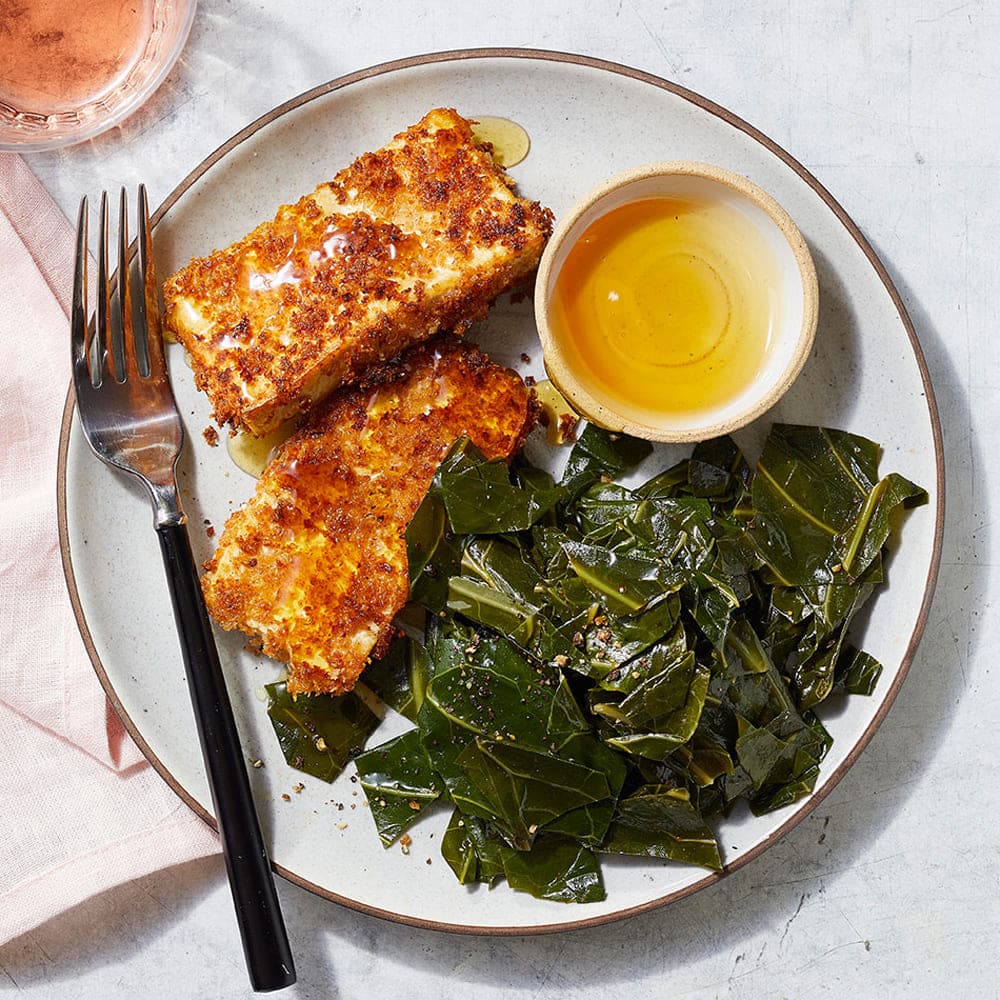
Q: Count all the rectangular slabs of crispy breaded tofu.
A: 2